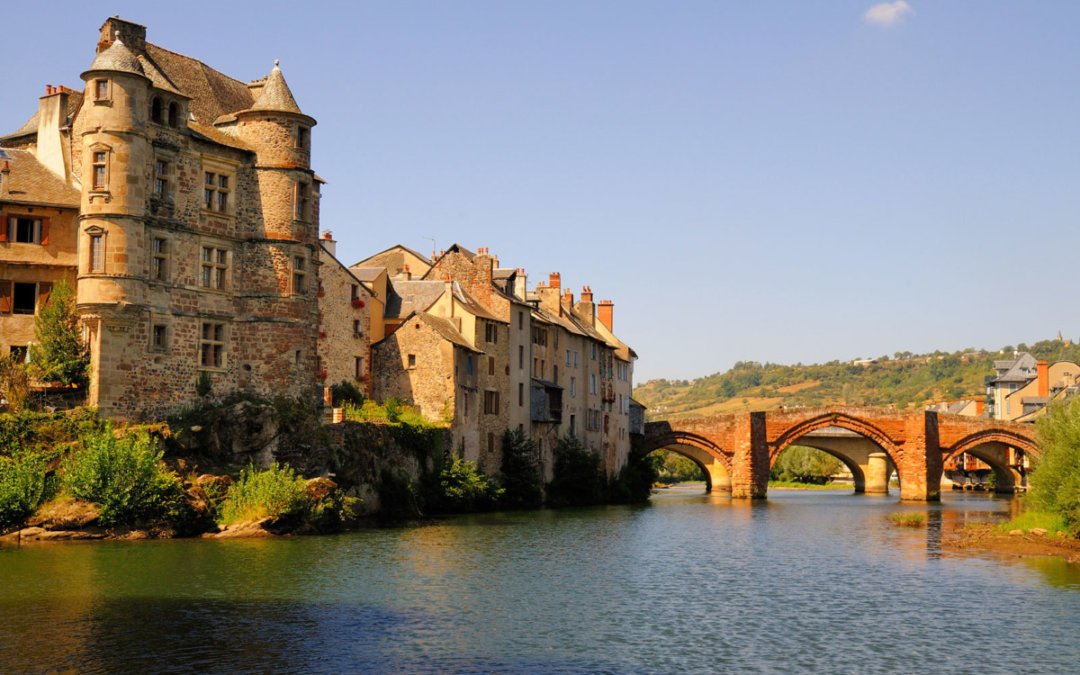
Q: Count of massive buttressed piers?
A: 2